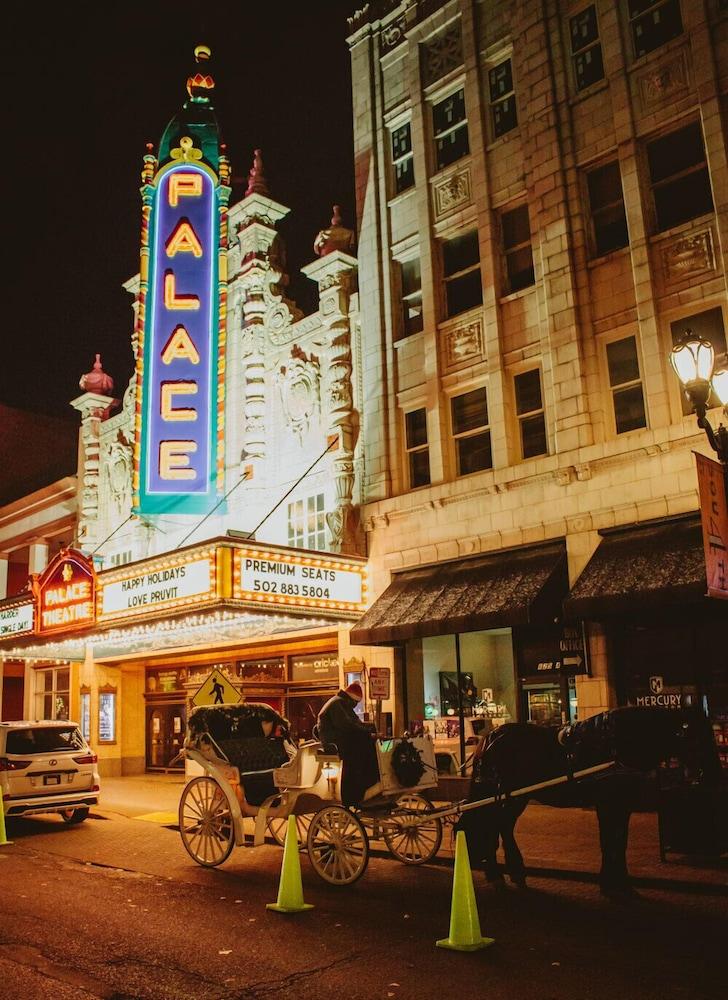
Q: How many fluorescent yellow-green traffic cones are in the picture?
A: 3